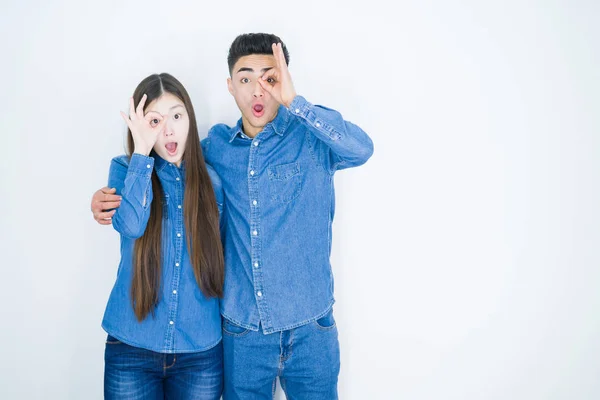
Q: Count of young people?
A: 2